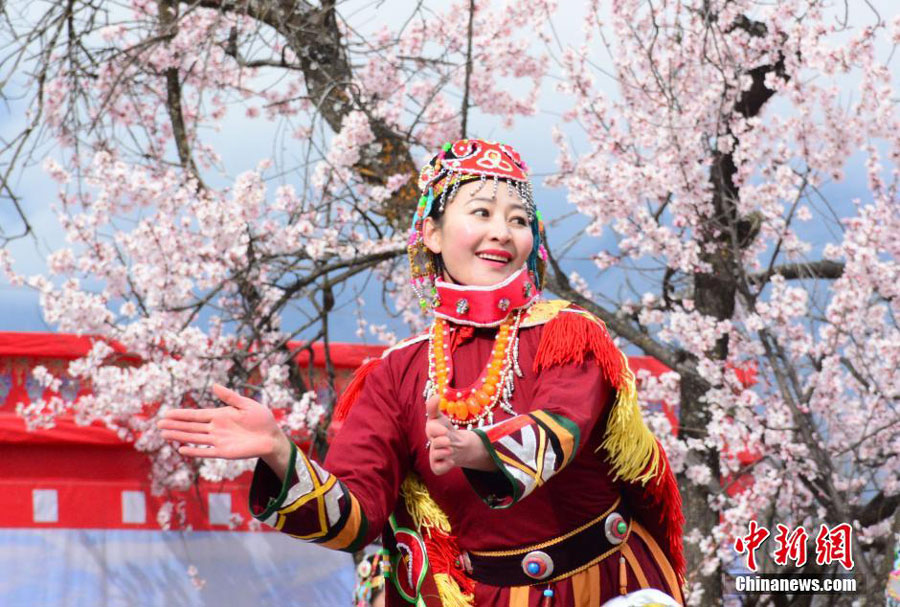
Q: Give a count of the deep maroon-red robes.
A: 1